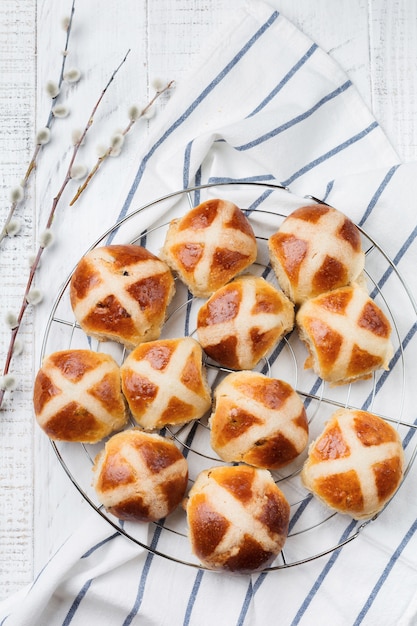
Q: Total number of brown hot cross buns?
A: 11